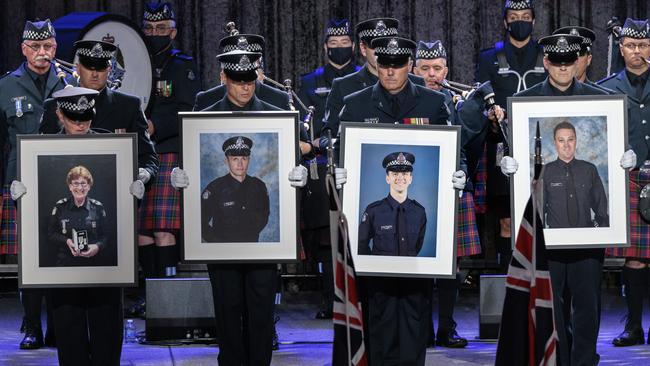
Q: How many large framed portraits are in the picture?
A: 4